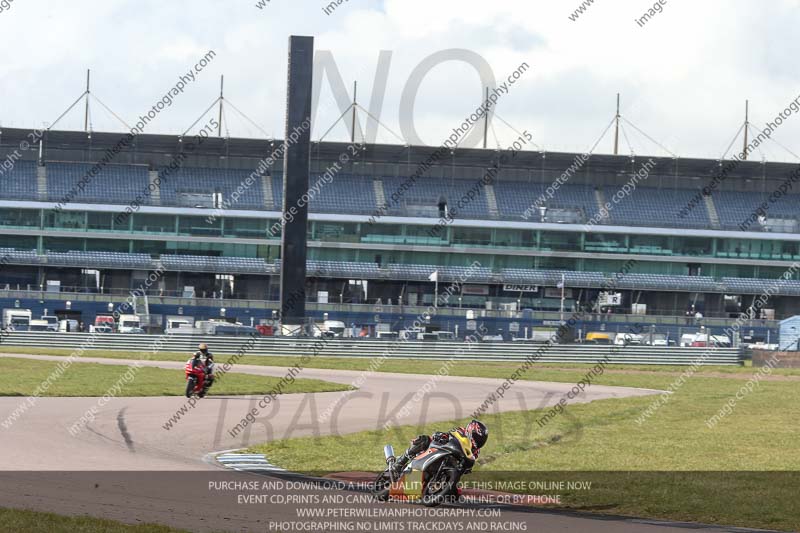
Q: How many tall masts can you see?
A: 6